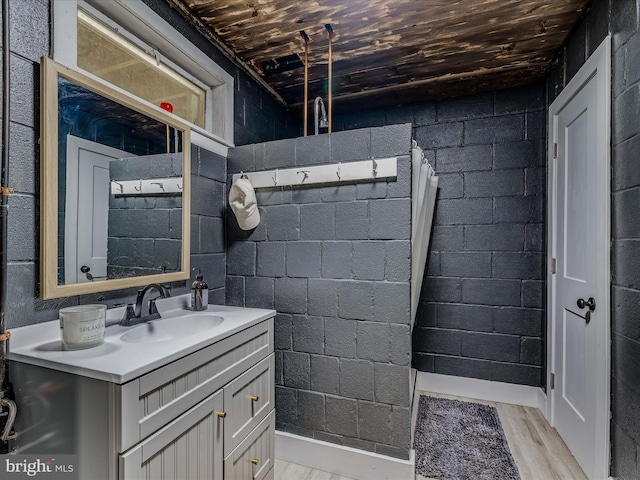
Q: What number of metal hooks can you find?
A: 5